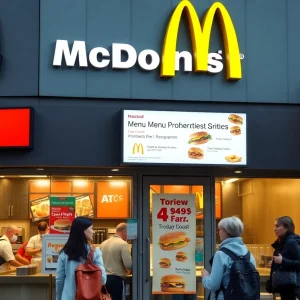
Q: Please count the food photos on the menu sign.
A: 5